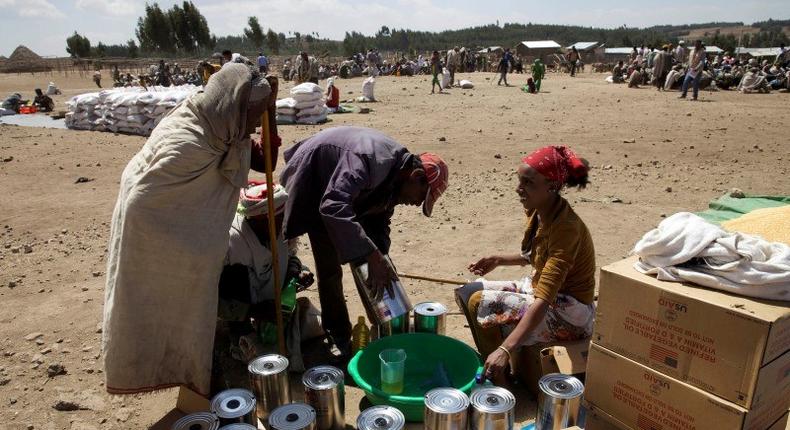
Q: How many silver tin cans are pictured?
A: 13